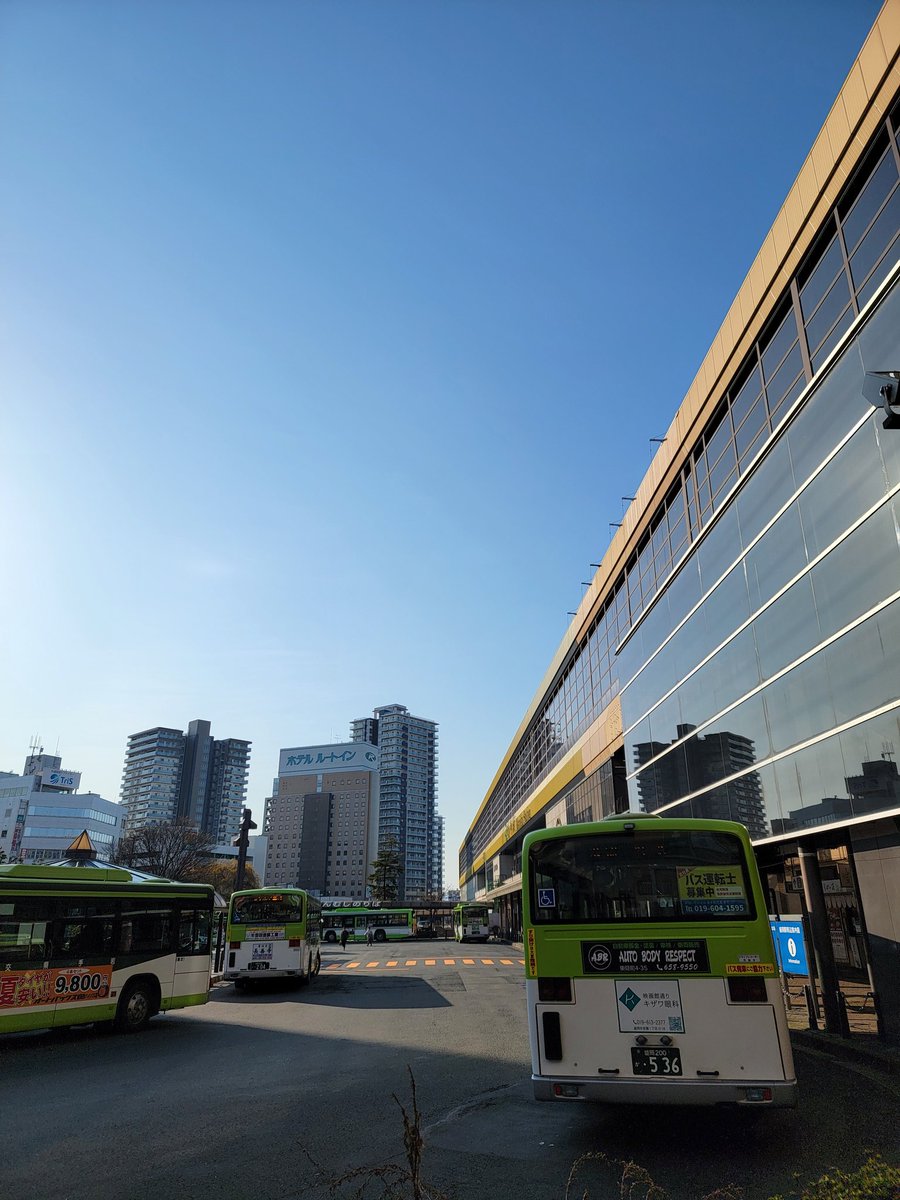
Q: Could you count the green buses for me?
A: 5